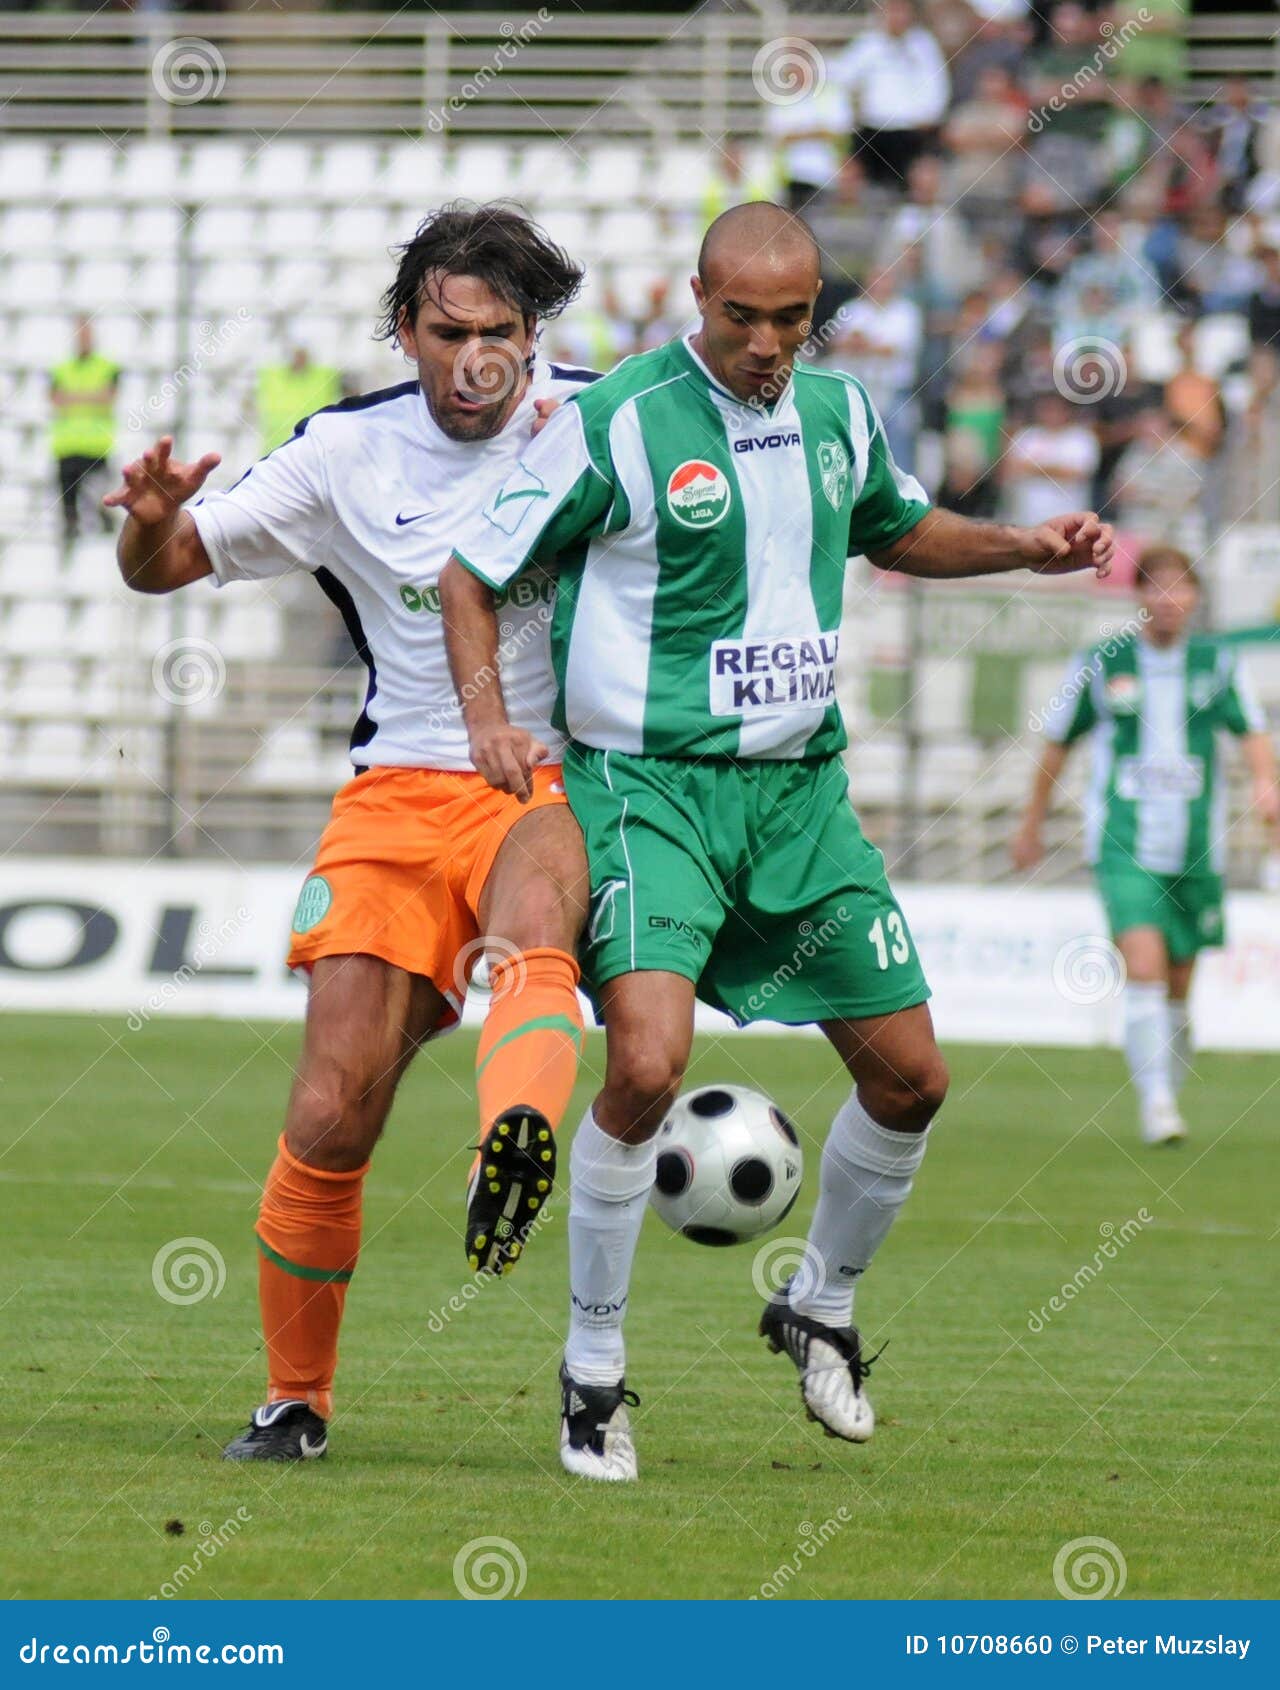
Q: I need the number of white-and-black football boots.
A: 2